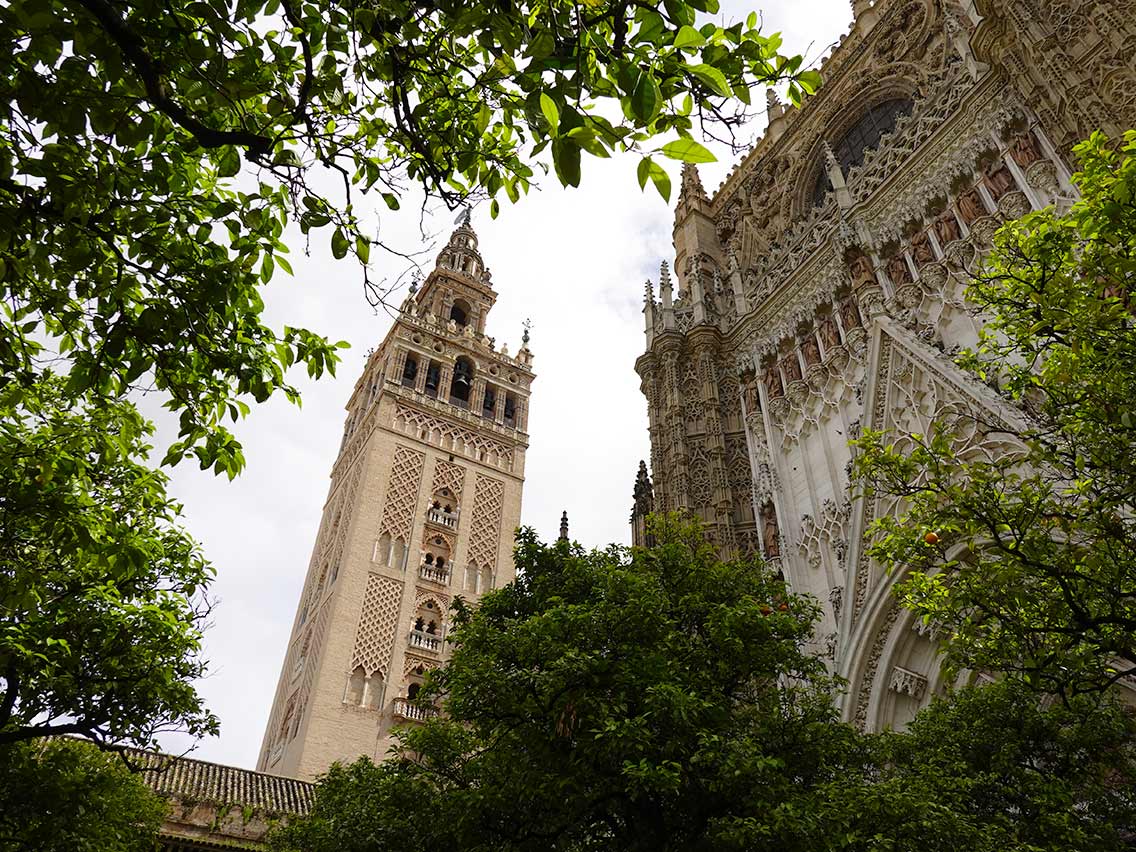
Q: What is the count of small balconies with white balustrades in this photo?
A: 4